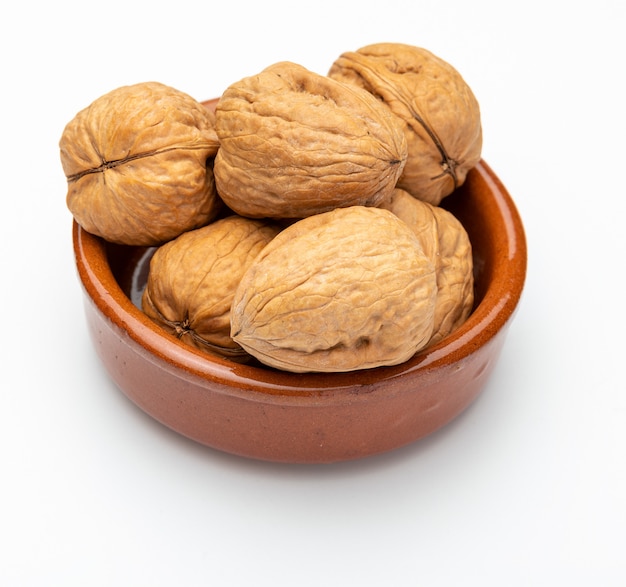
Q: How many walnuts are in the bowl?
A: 6